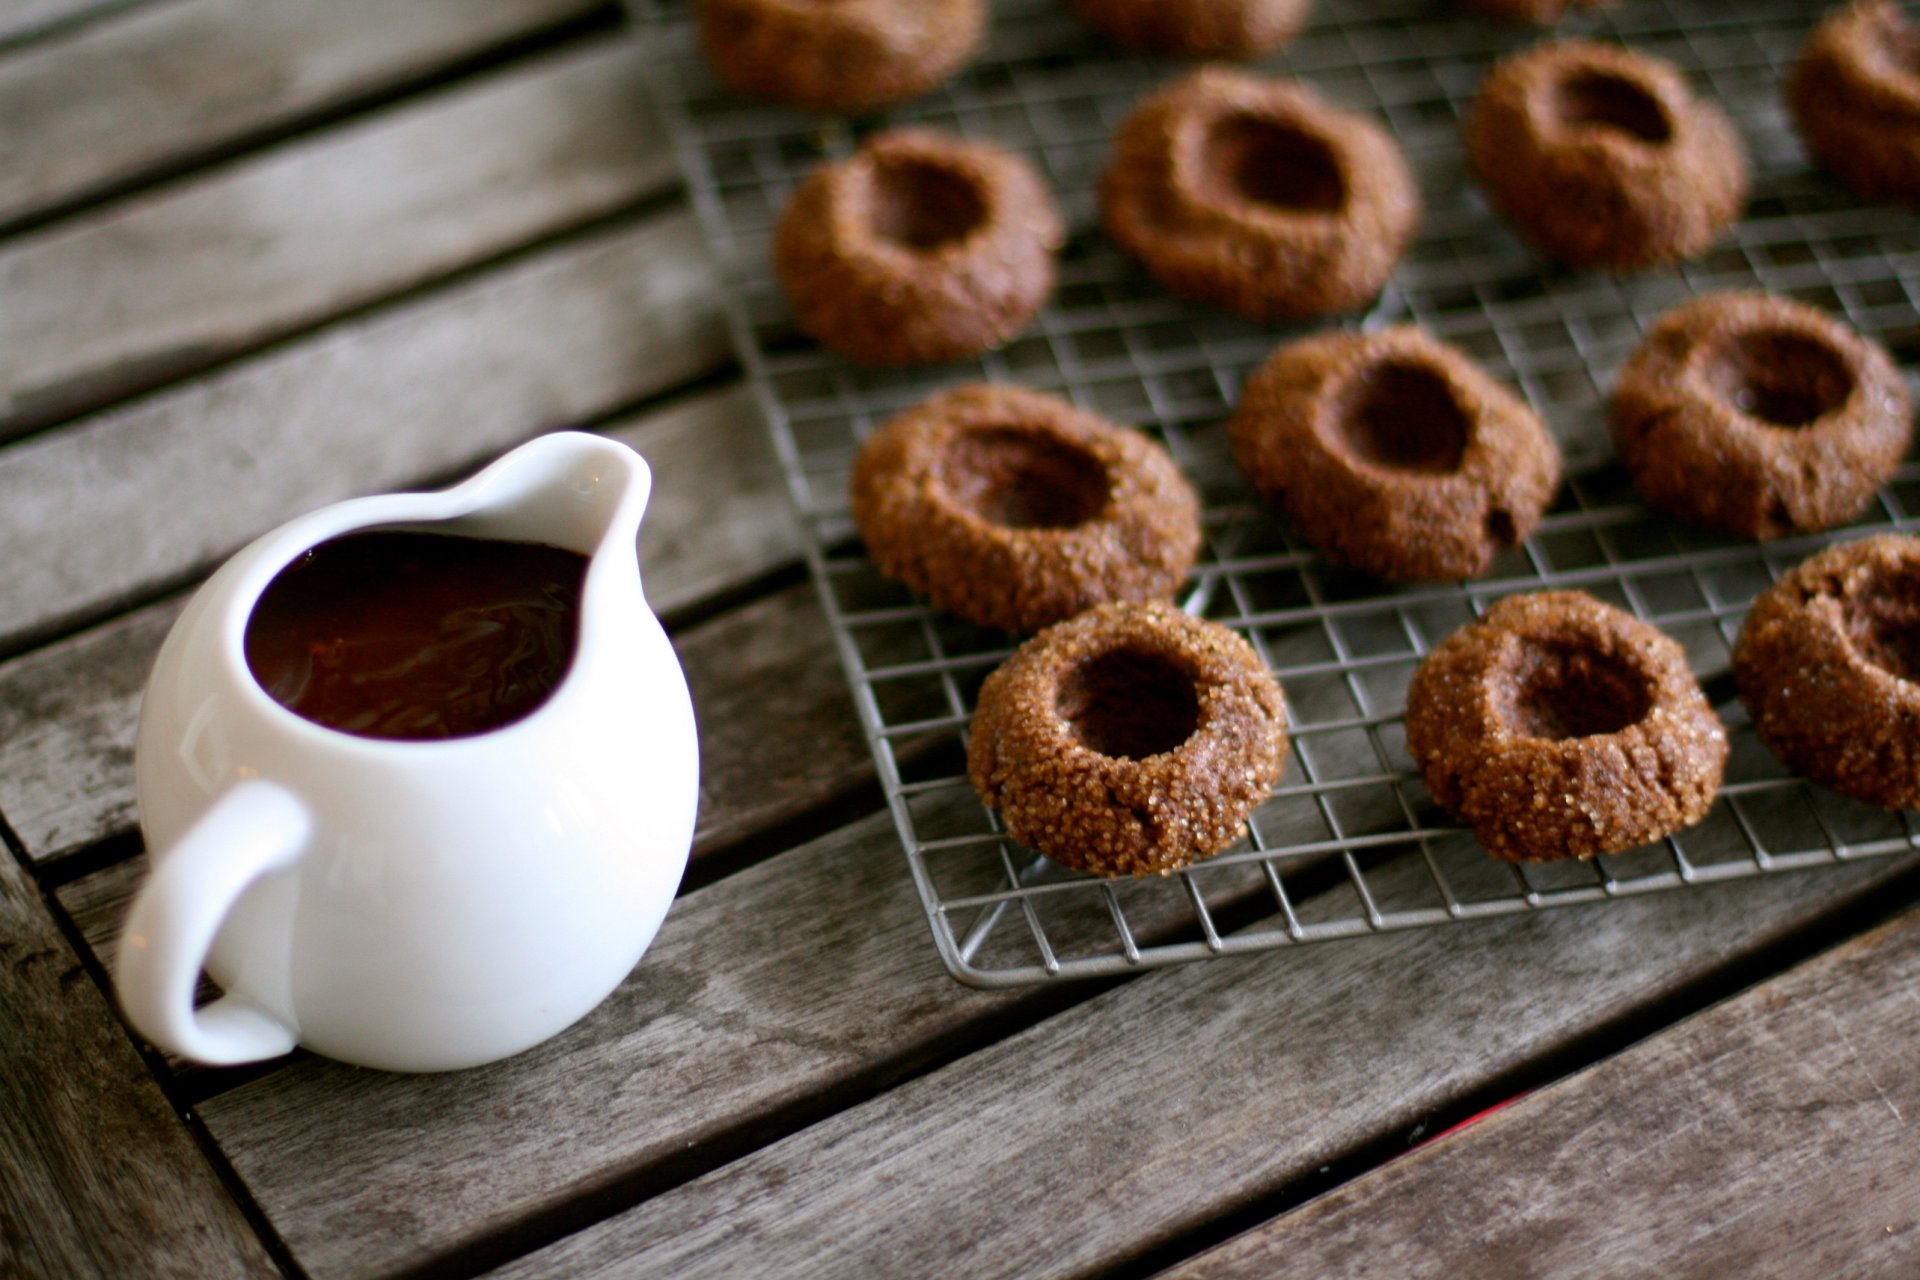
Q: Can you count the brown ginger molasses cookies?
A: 13